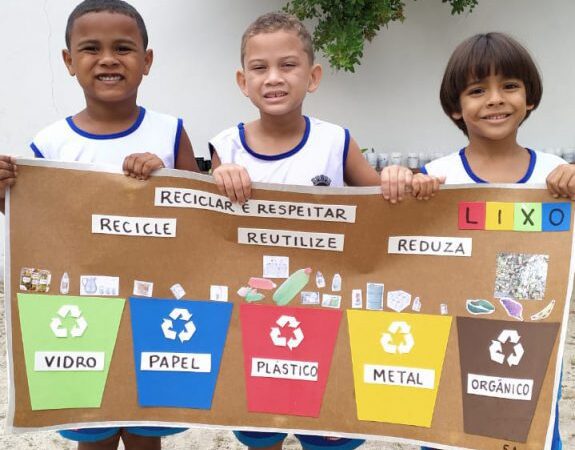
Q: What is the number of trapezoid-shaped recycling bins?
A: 5